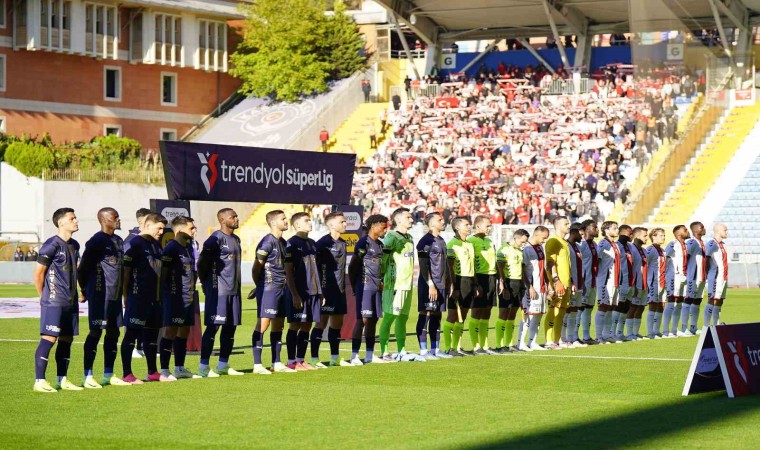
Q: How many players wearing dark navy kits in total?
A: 10